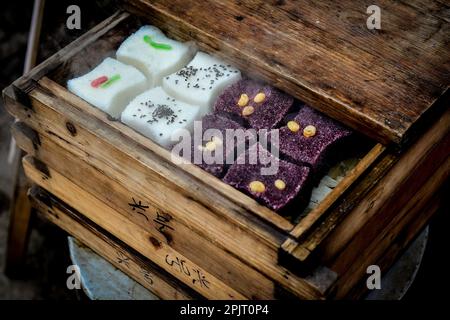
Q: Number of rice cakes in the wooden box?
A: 8